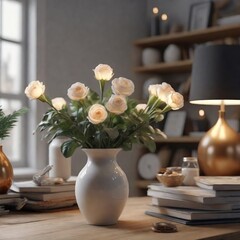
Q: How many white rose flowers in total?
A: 11